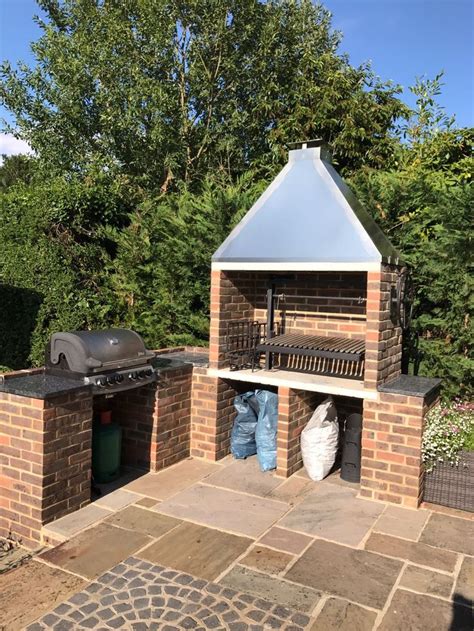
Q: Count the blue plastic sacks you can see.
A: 2